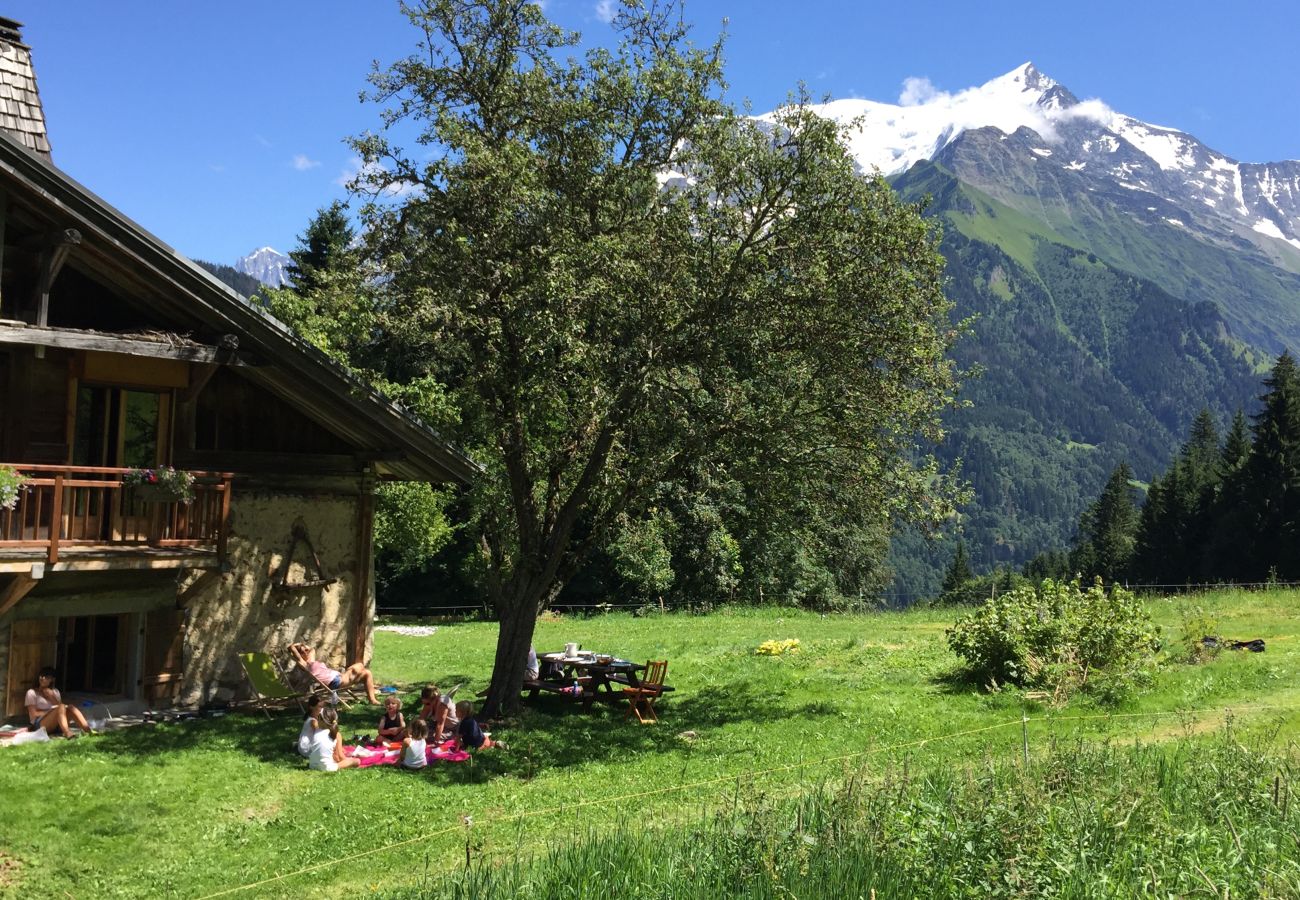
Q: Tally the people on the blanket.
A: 6